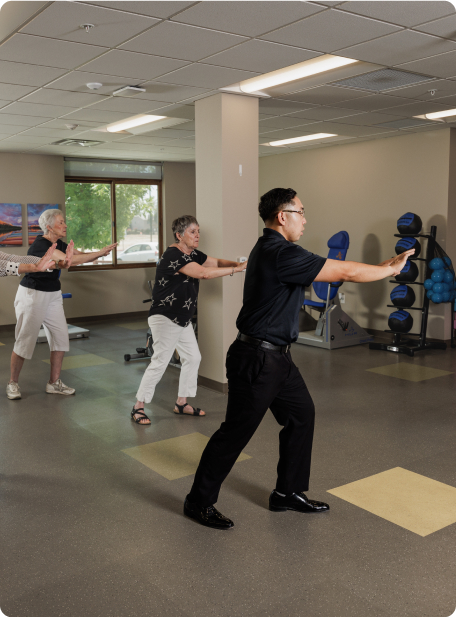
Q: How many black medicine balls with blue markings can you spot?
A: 5